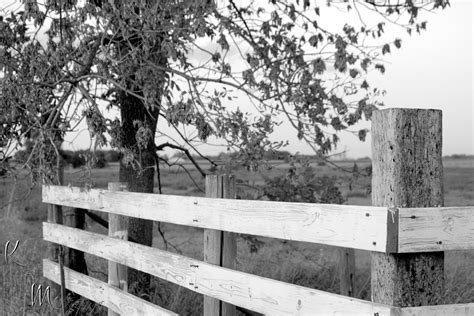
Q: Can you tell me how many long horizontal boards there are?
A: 3